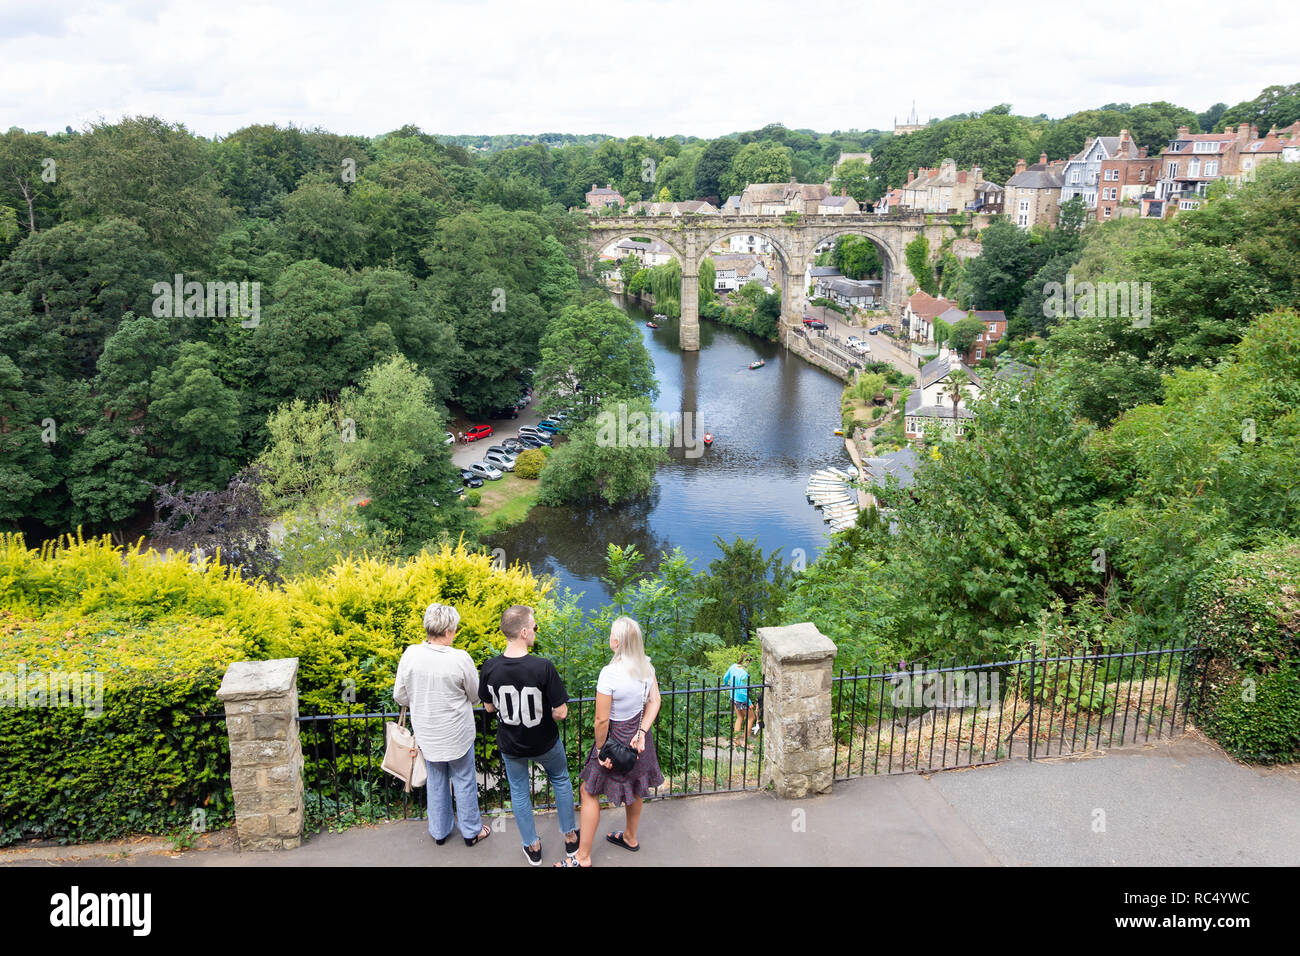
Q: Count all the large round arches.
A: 3